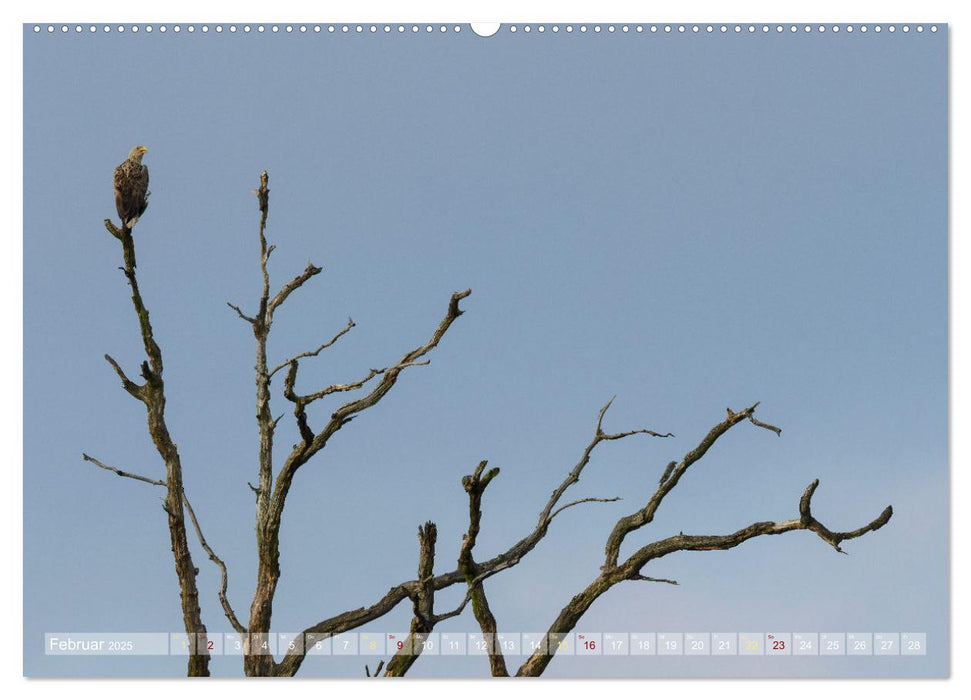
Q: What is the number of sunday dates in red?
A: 4